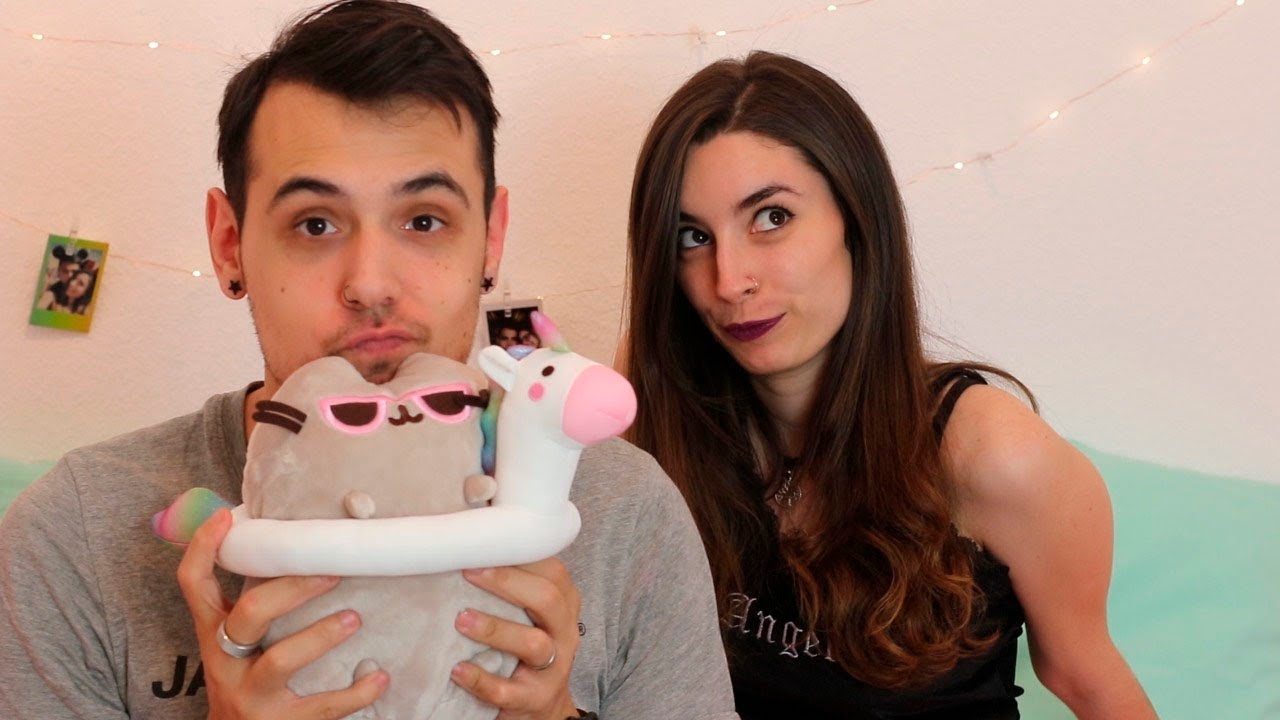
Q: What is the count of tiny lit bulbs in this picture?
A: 11